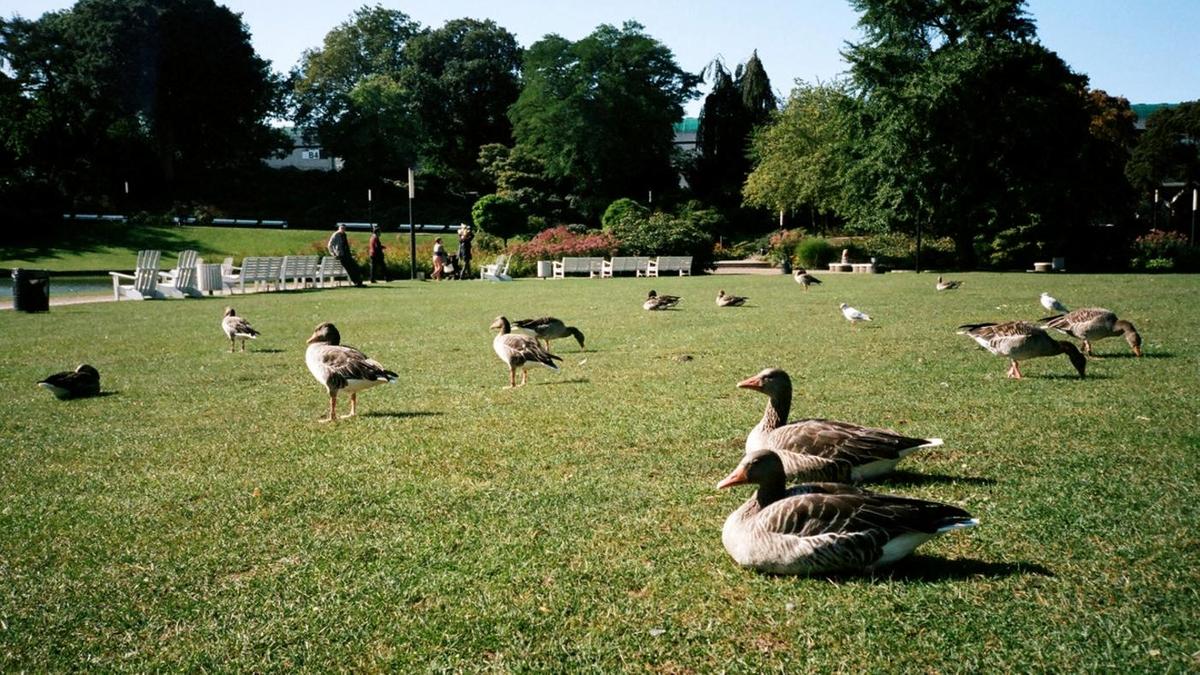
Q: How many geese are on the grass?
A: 13